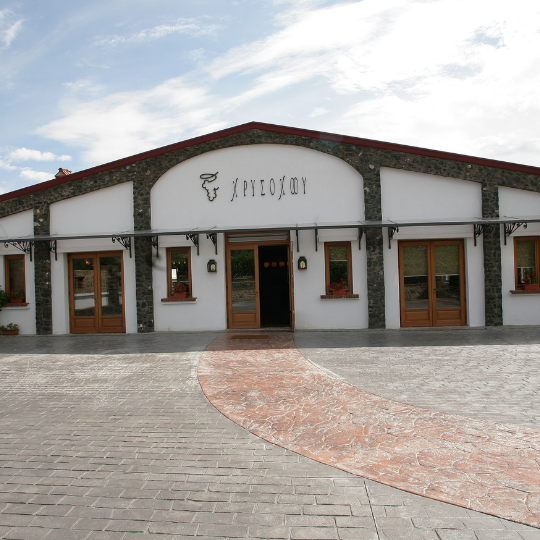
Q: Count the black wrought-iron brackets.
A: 12